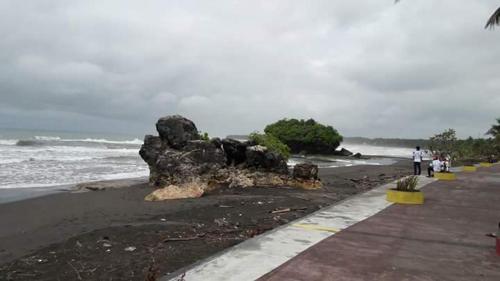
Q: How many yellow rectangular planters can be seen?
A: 4